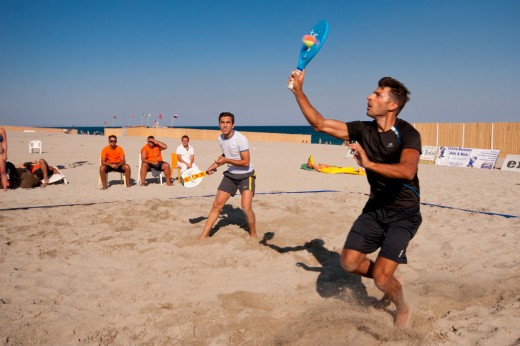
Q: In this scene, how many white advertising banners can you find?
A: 3